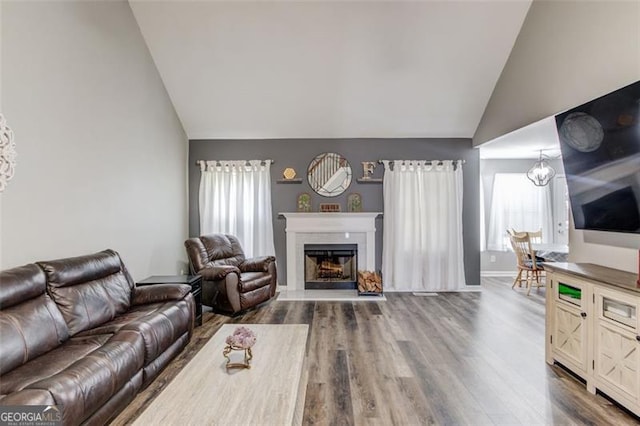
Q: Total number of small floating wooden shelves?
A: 2